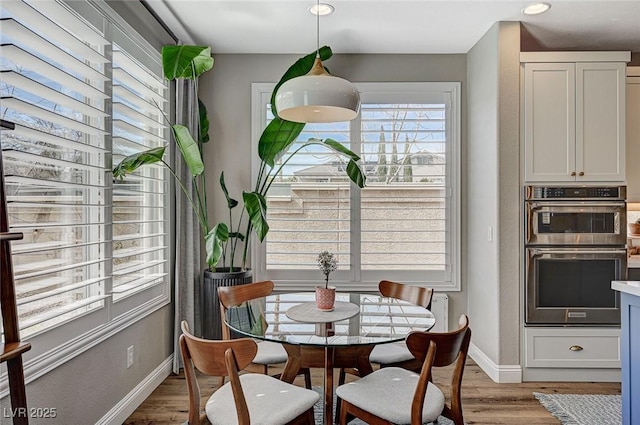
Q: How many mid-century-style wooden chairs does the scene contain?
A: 4